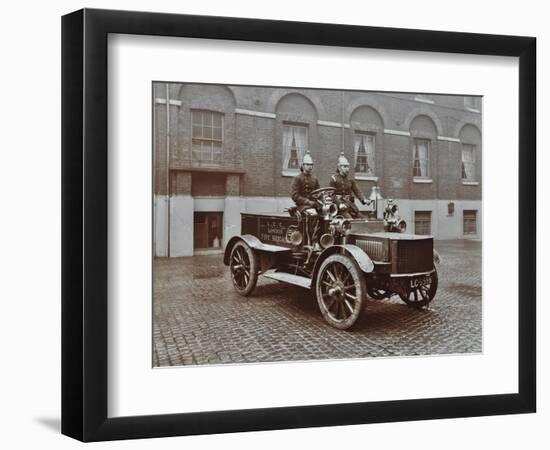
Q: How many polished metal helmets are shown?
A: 2